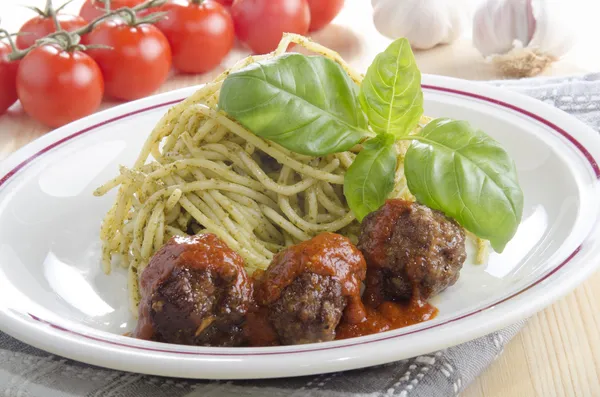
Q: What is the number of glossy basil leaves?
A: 4